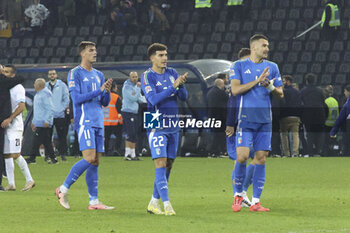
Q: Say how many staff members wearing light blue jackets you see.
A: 3